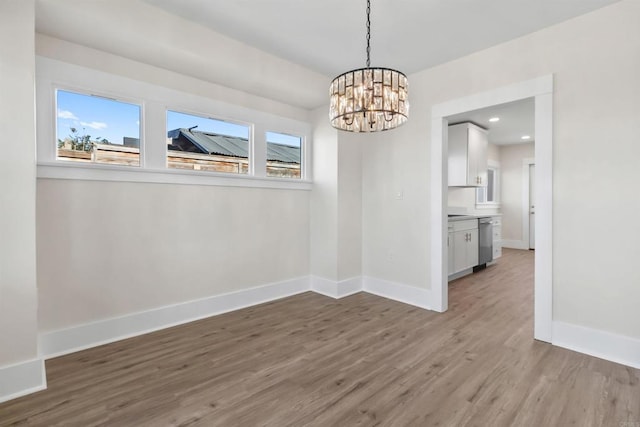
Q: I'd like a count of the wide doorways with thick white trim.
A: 1